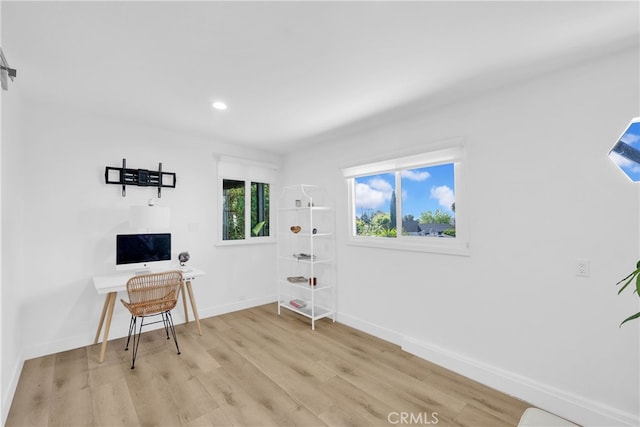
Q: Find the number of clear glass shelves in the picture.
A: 5